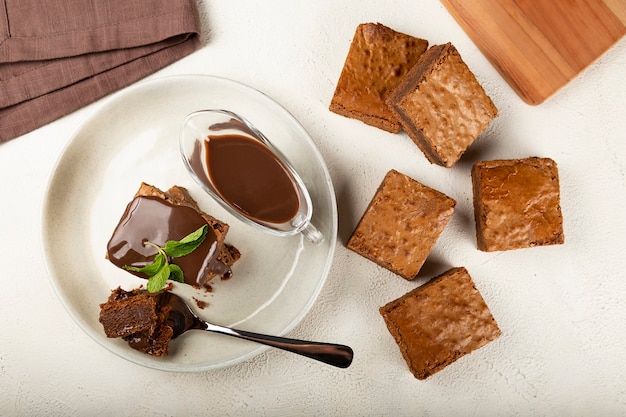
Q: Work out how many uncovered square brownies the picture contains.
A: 5